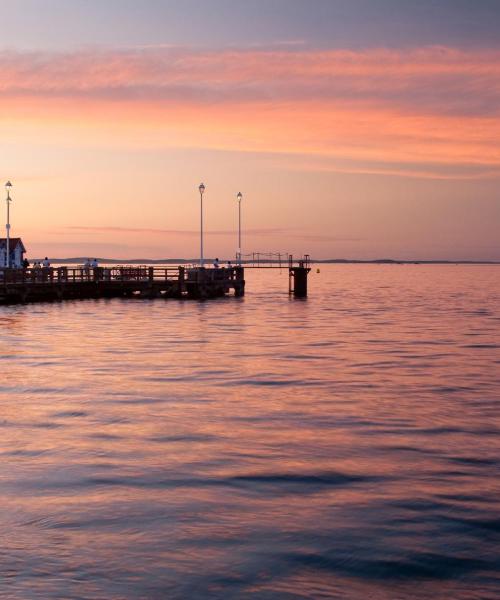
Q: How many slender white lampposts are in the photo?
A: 3